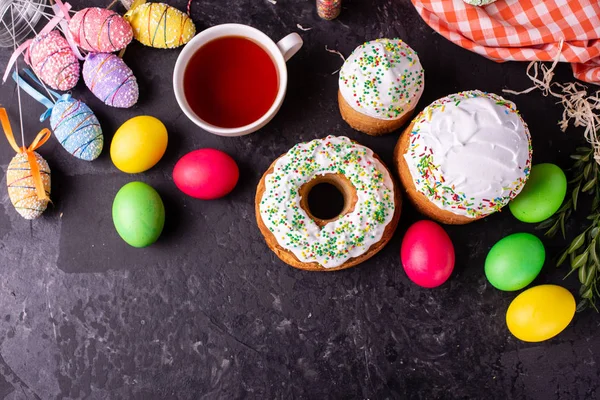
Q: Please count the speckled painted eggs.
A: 6